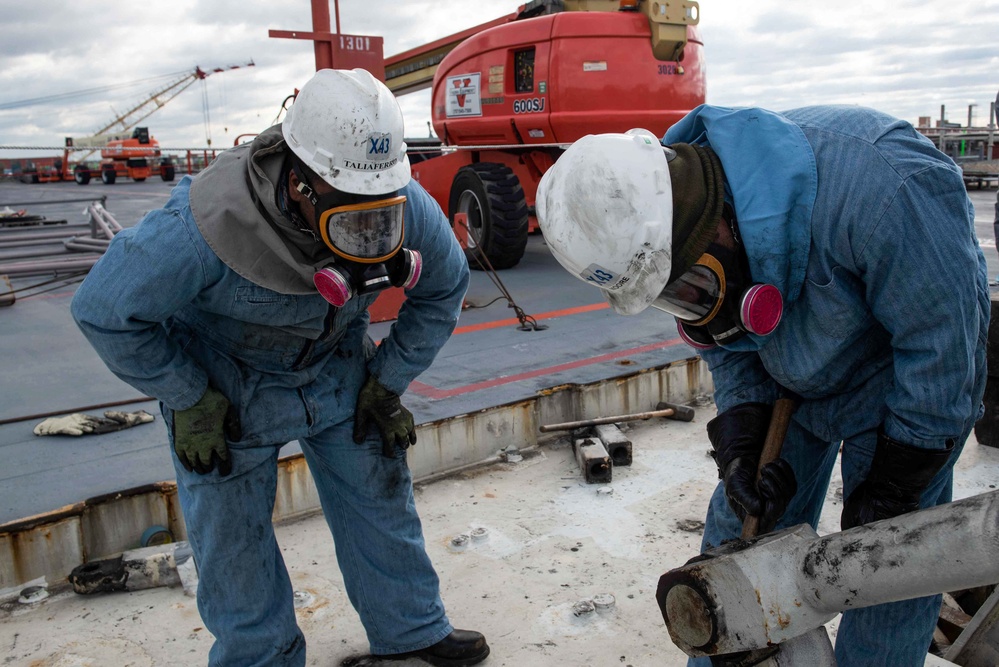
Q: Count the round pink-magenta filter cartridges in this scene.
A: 4